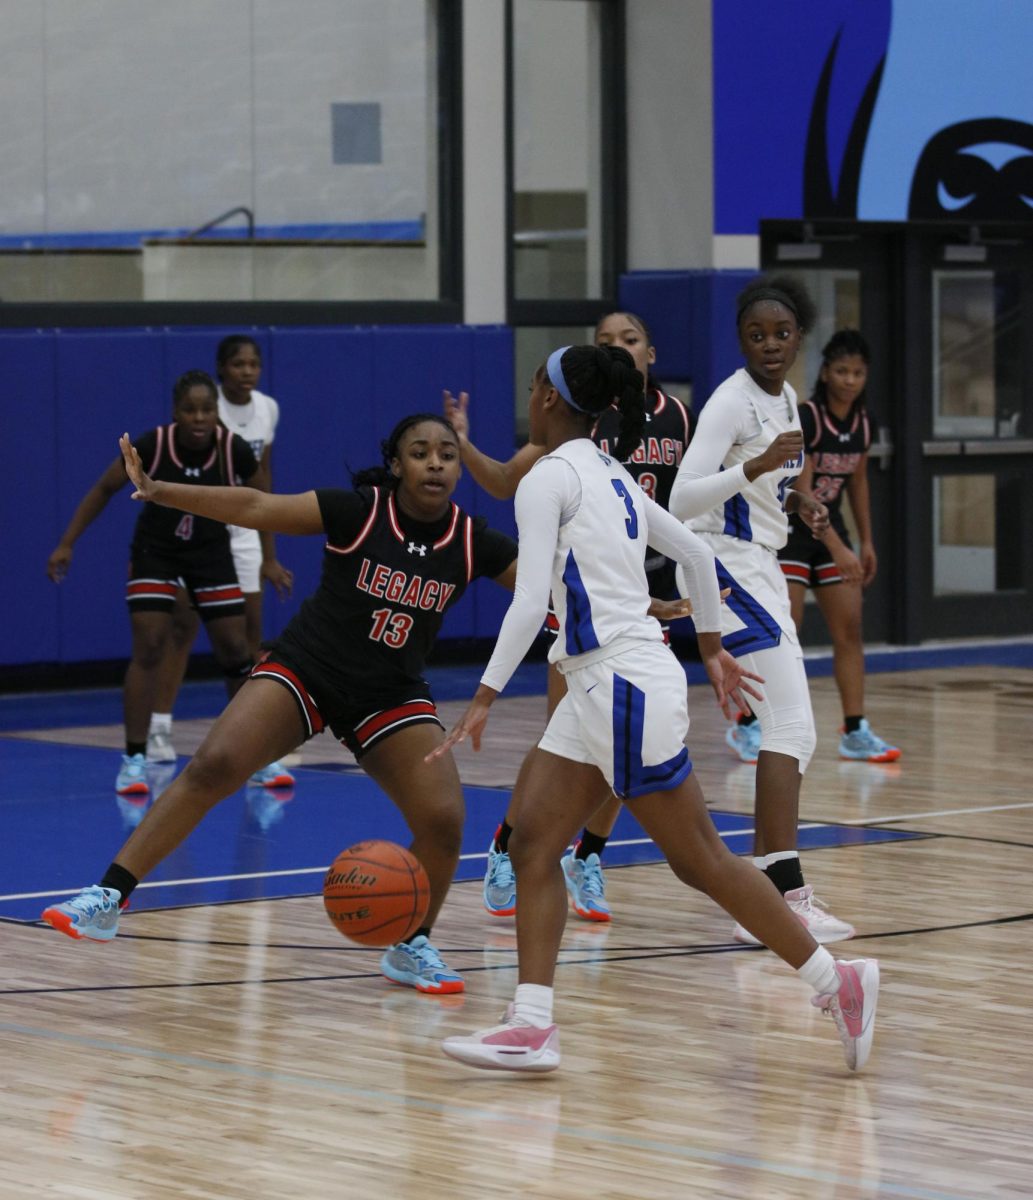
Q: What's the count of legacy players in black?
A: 4